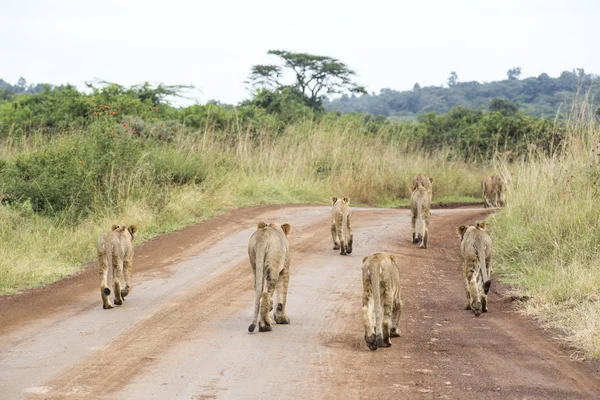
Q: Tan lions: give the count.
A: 7